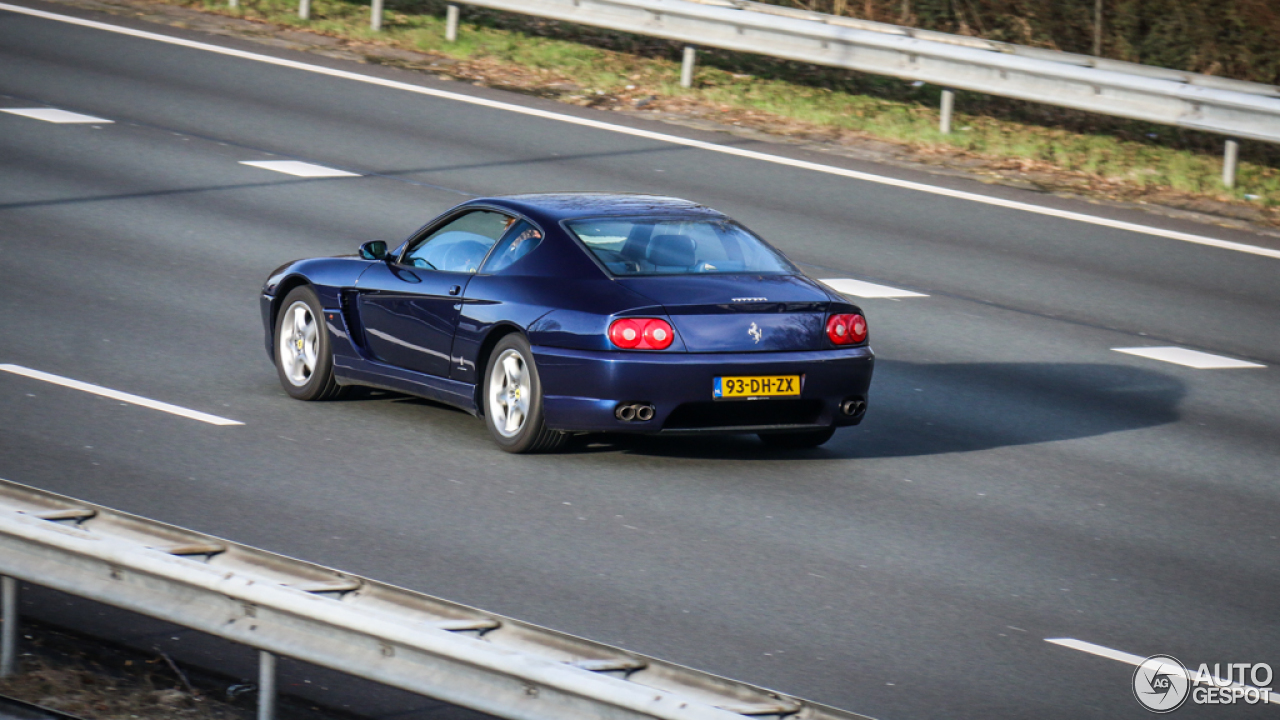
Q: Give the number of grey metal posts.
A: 9